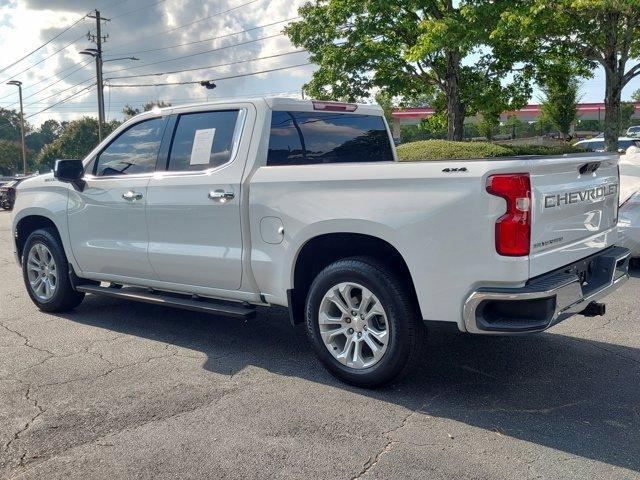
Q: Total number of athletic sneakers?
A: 0